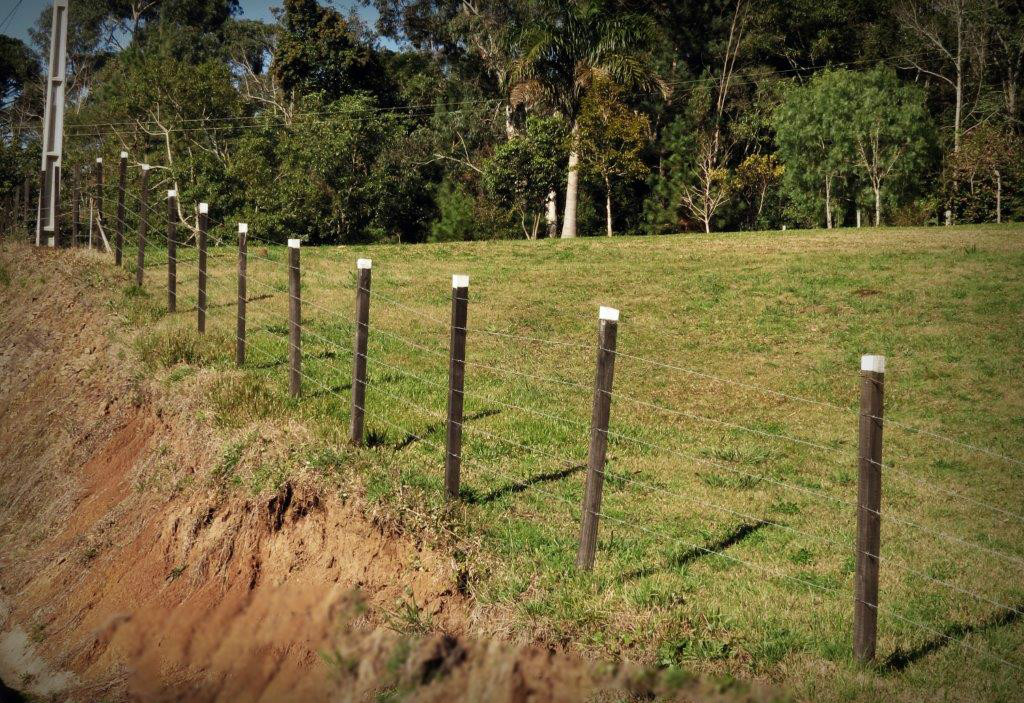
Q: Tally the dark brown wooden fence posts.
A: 11